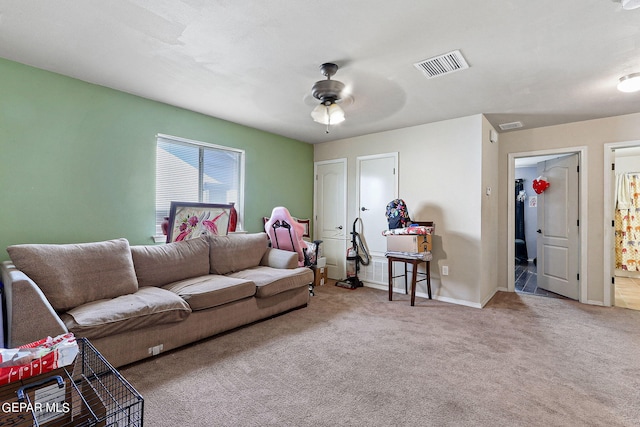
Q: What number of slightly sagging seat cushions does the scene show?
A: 3